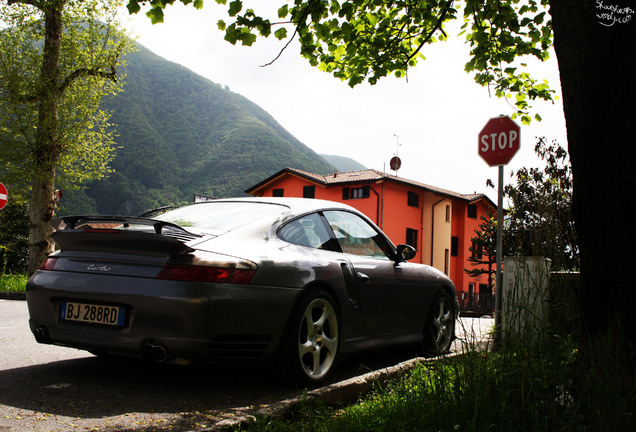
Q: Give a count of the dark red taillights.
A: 2